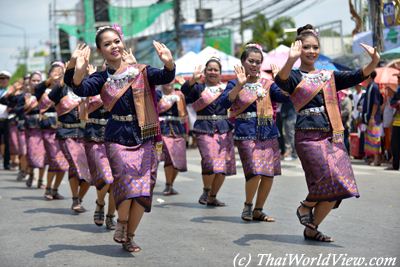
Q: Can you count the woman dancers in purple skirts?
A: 11